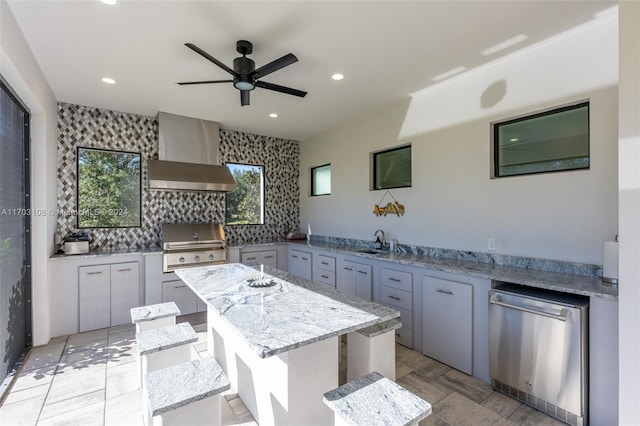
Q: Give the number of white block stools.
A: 5